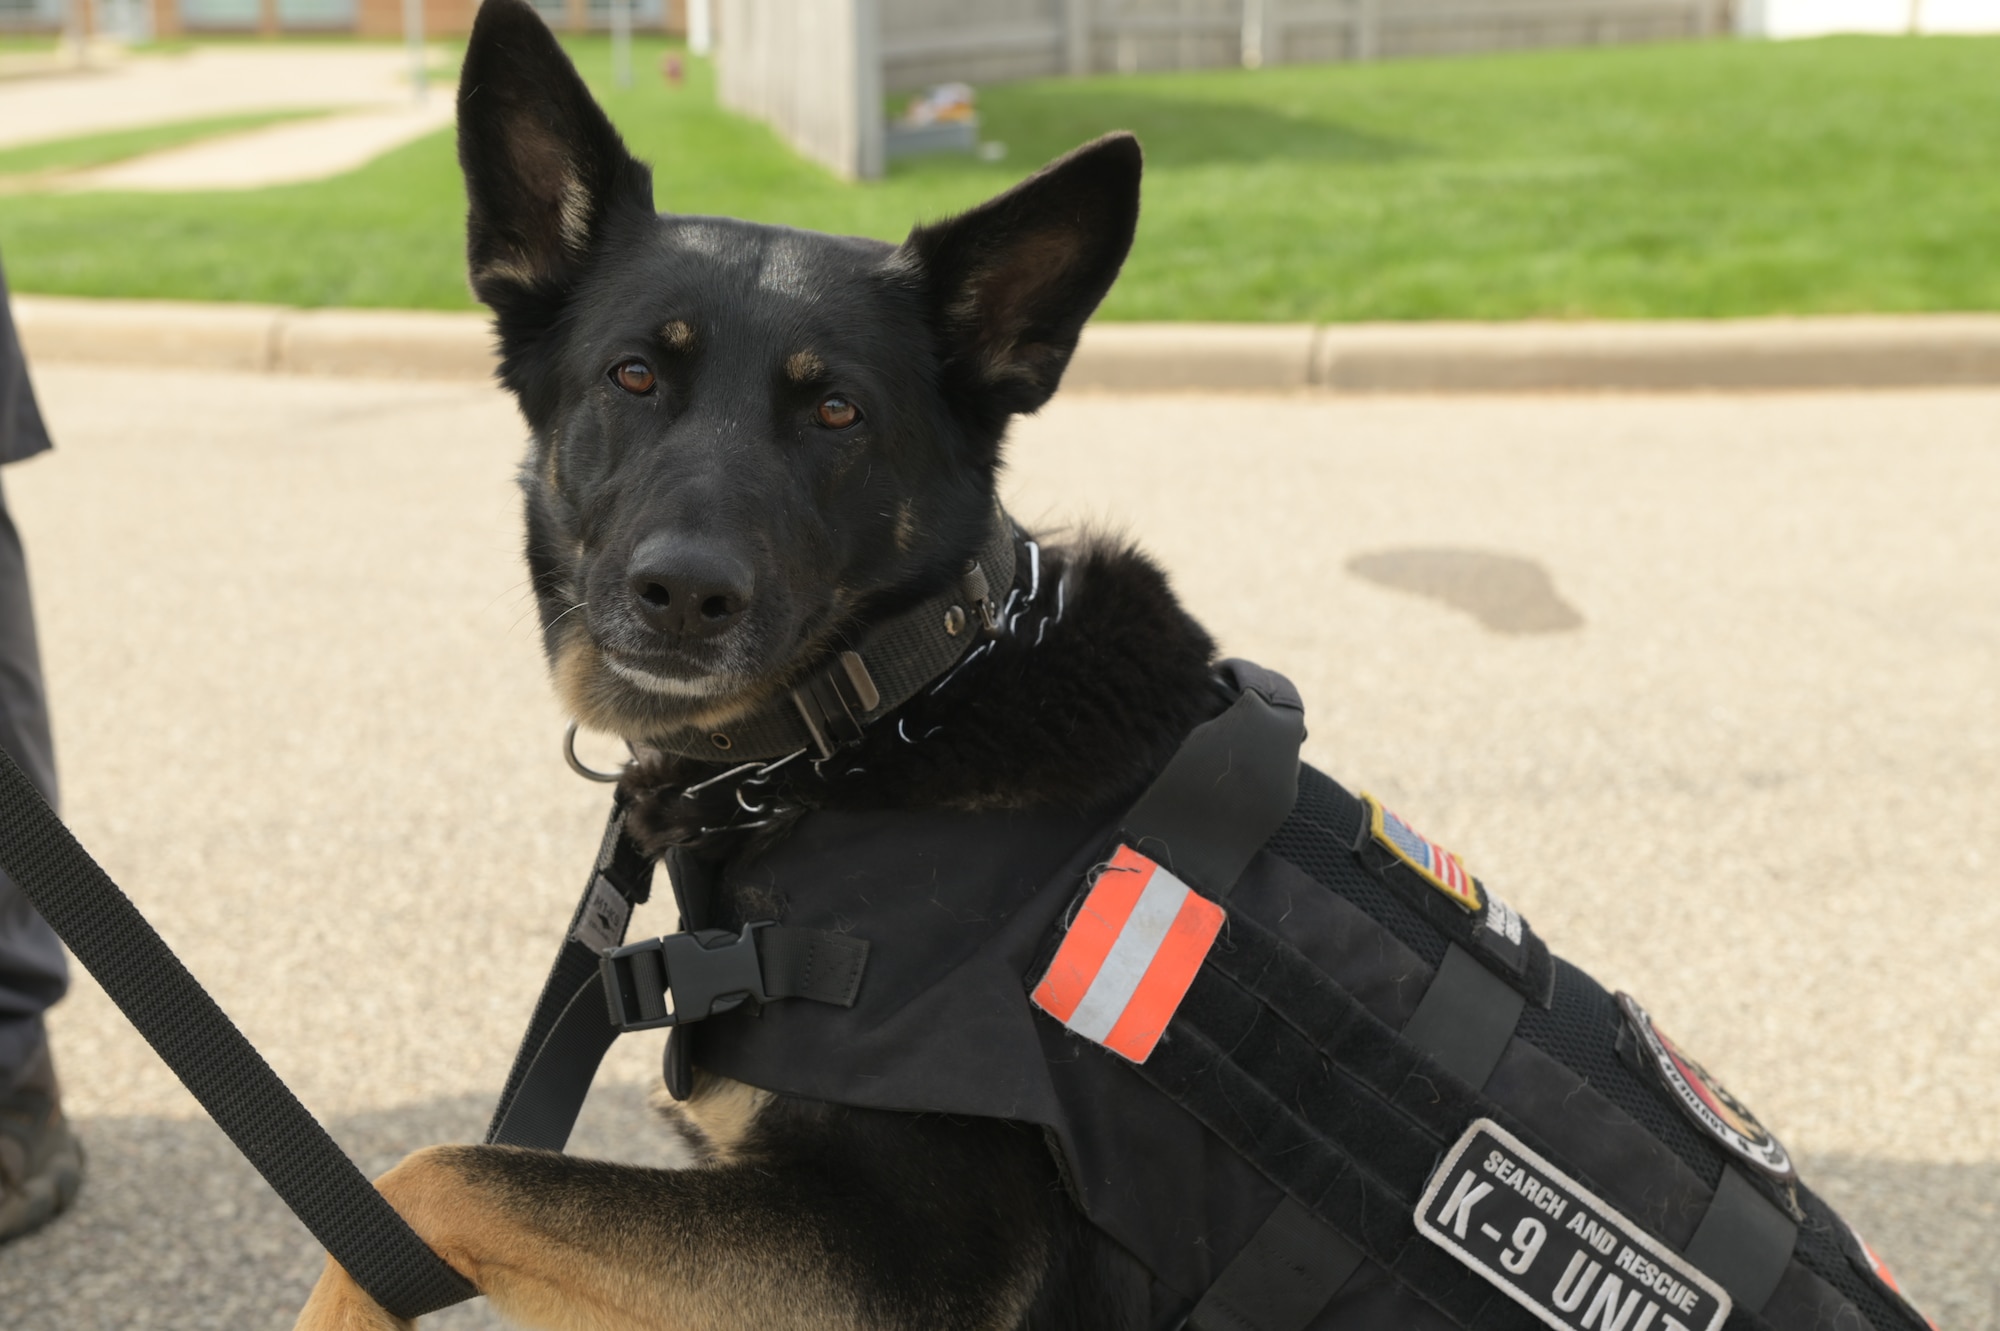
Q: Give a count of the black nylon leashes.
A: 1